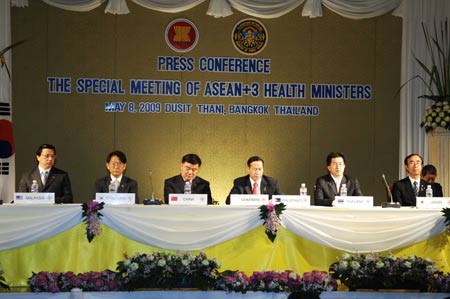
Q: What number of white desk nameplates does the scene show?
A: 7